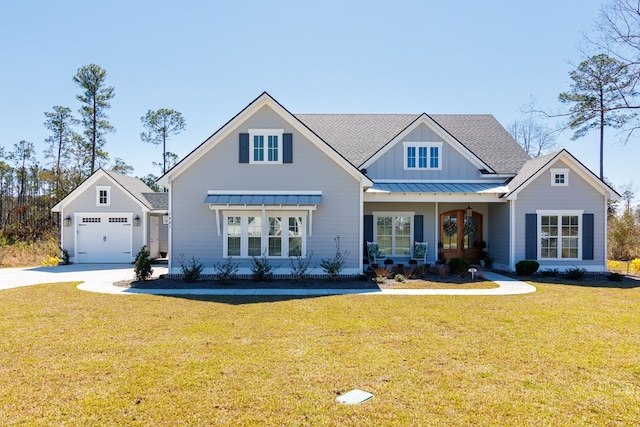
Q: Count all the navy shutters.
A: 6